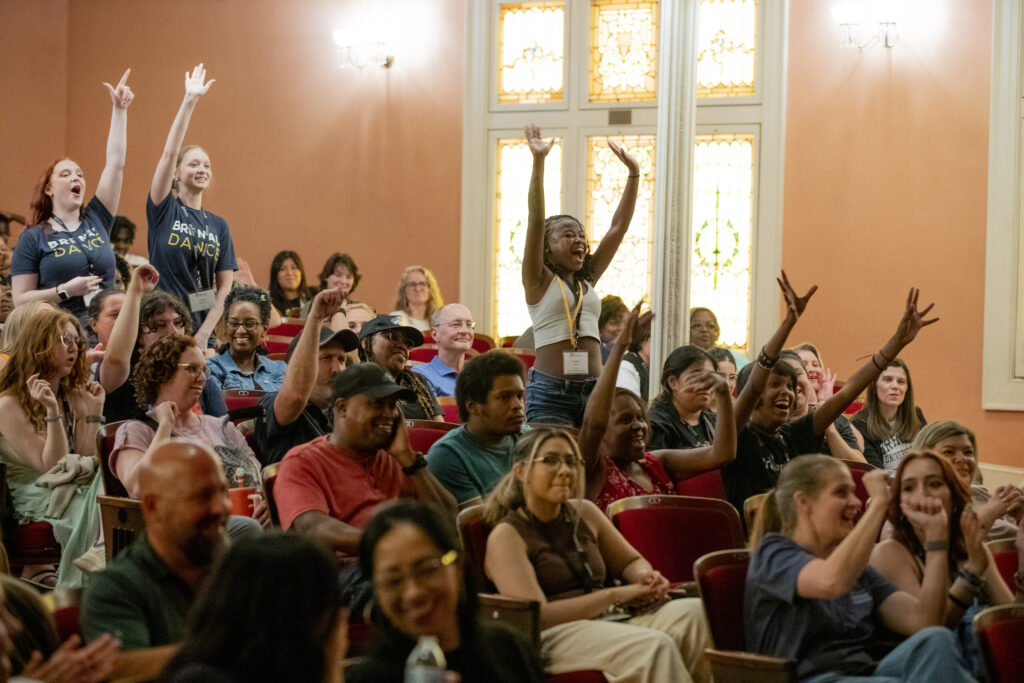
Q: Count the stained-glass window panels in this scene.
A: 6